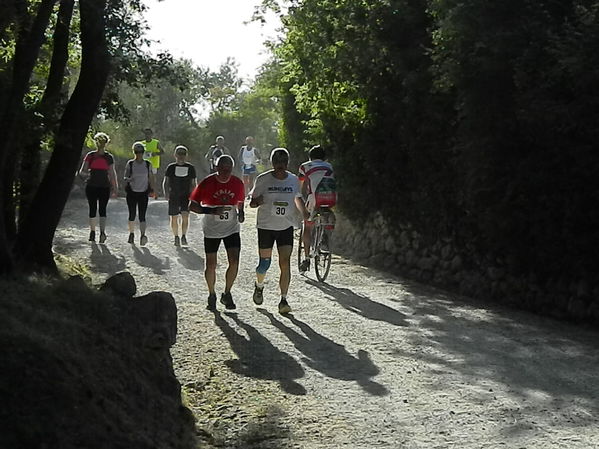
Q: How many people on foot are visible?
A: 8